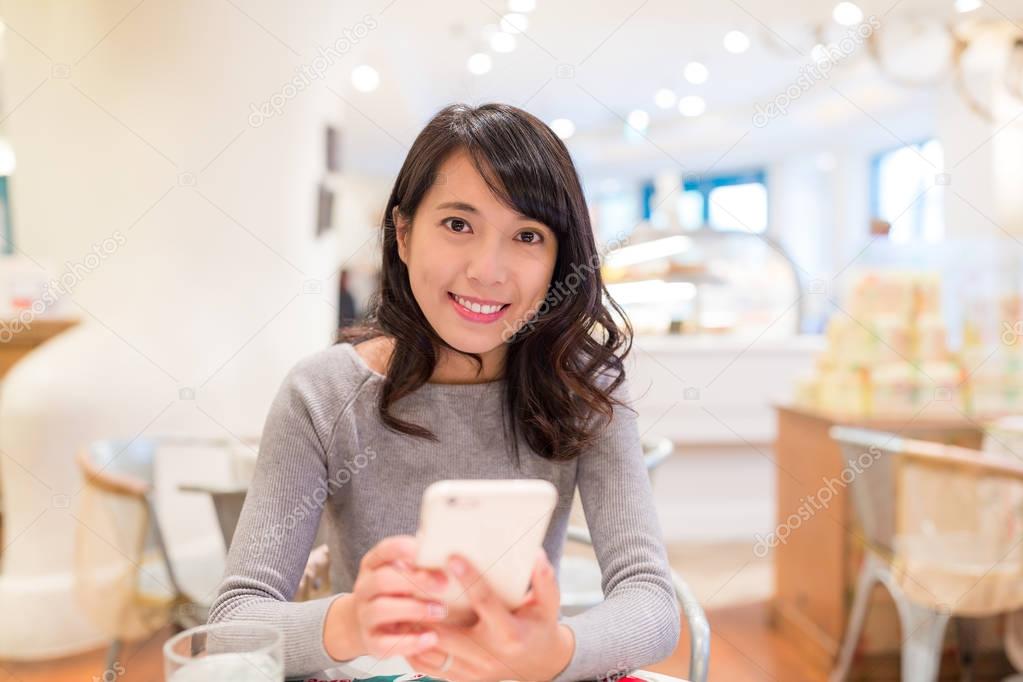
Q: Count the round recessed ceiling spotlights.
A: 14